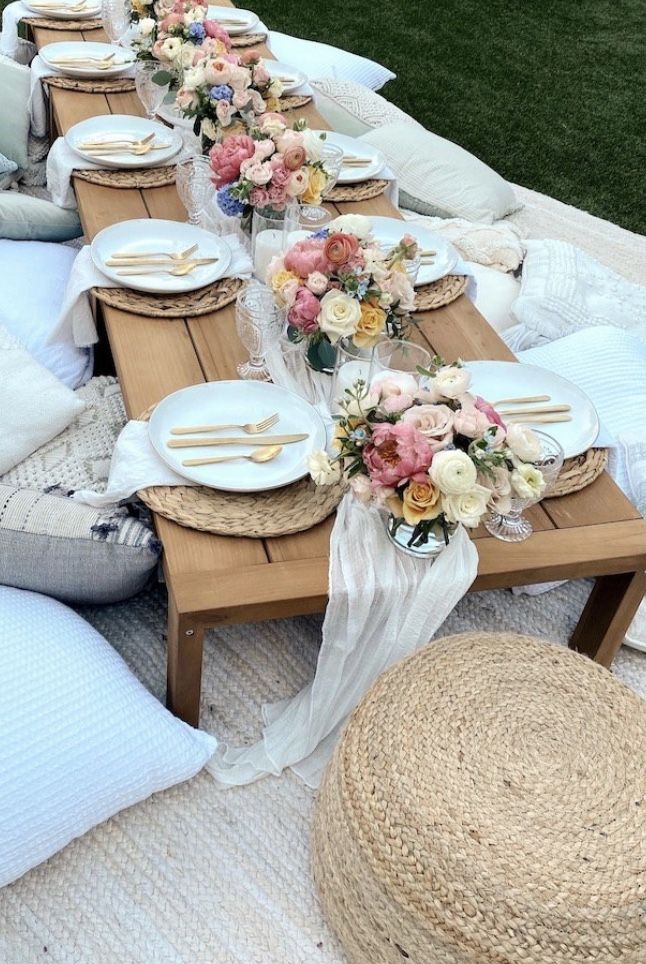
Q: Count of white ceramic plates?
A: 10